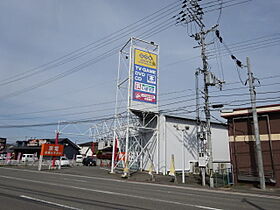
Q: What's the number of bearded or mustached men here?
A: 0